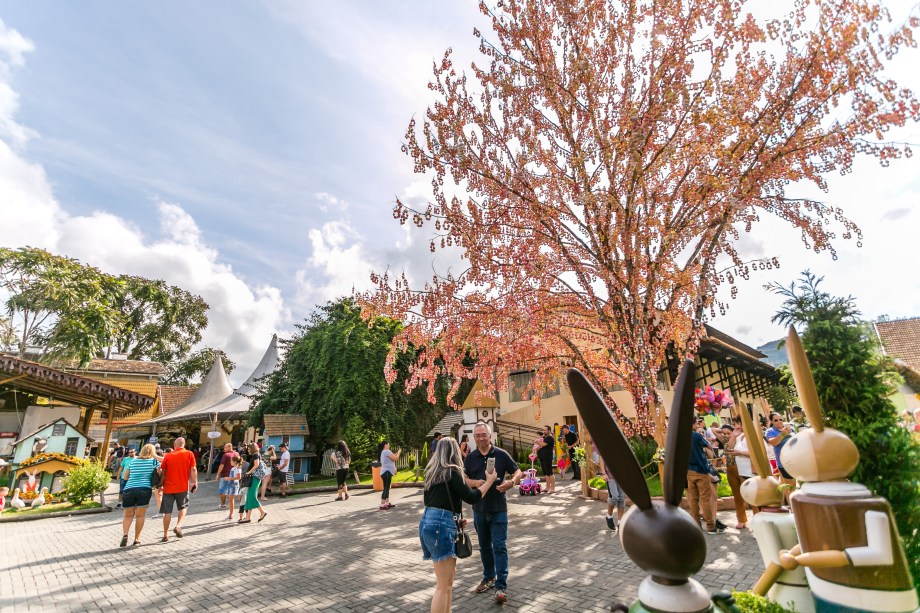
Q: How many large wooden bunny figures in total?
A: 3